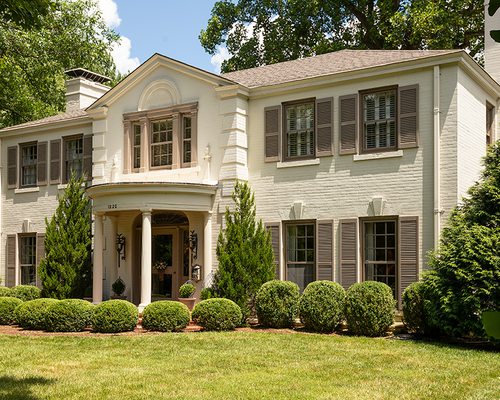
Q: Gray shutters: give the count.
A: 14